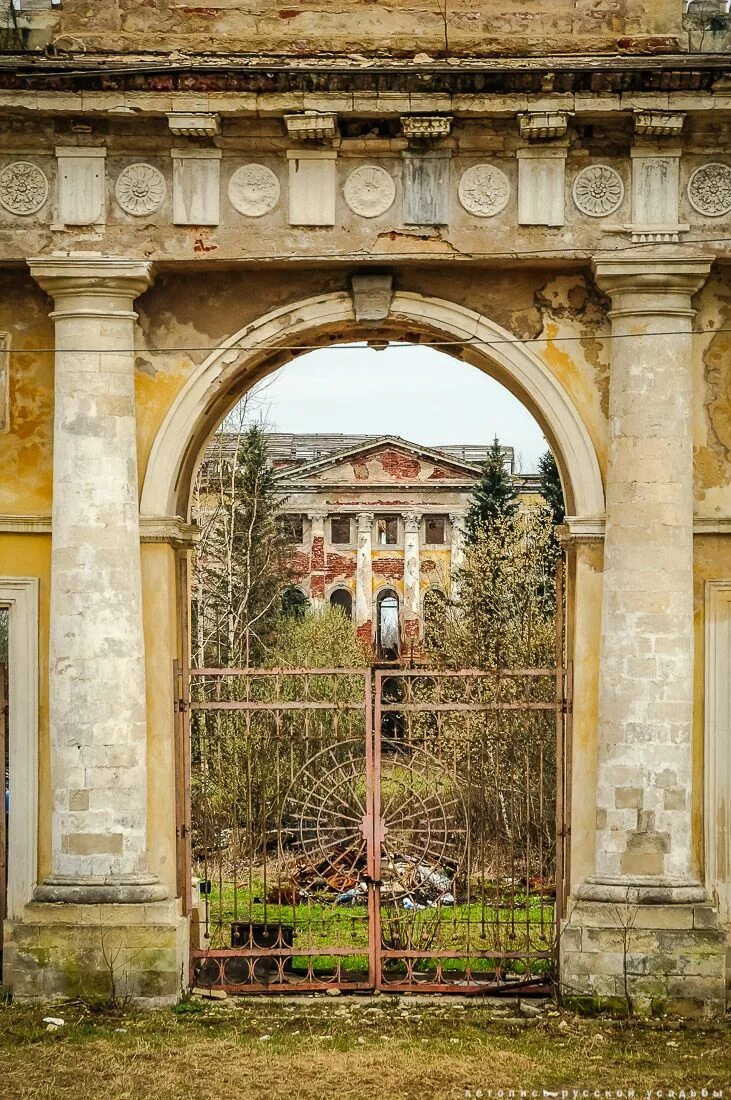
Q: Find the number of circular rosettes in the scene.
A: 7